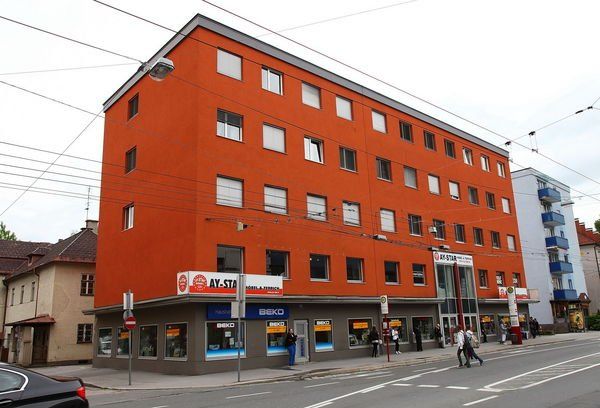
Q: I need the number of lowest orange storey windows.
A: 9